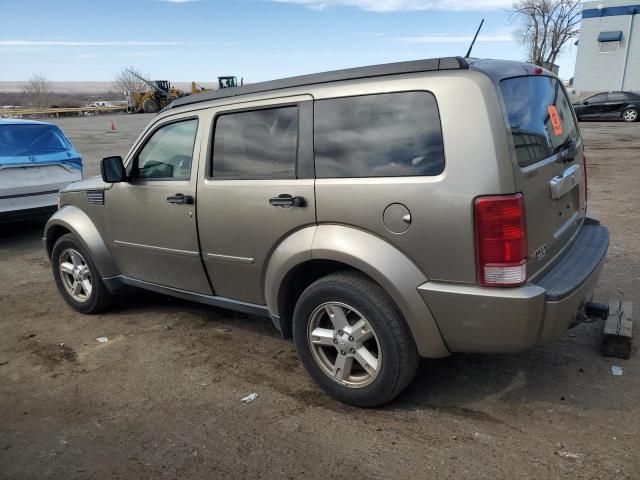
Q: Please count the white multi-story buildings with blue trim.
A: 1